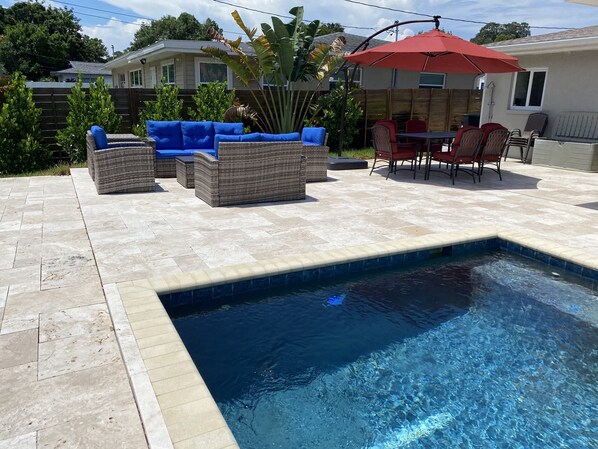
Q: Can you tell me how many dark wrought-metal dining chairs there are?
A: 6